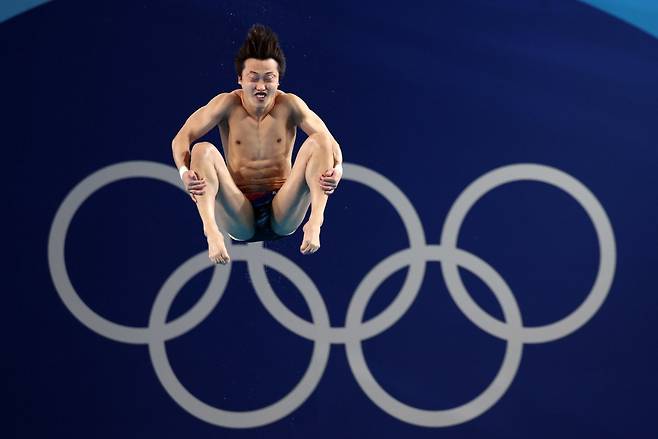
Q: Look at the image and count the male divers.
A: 1